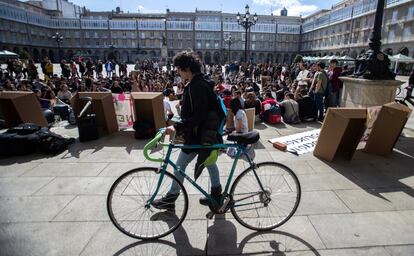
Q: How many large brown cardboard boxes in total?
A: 5